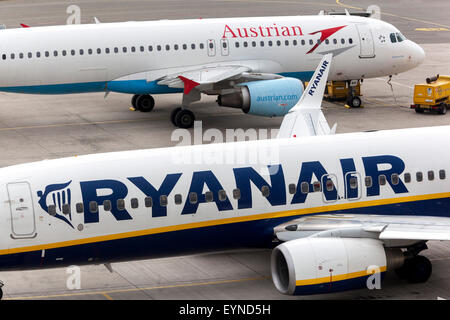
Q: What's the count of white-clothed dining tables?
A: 0